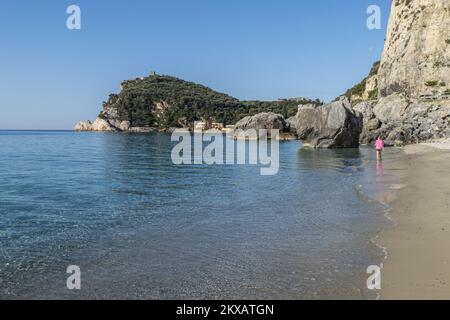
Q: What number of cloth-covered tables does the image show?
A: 0